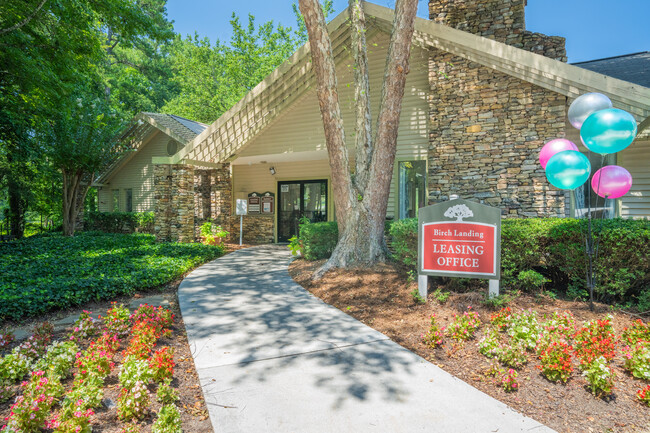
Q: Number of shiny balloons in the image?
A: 5